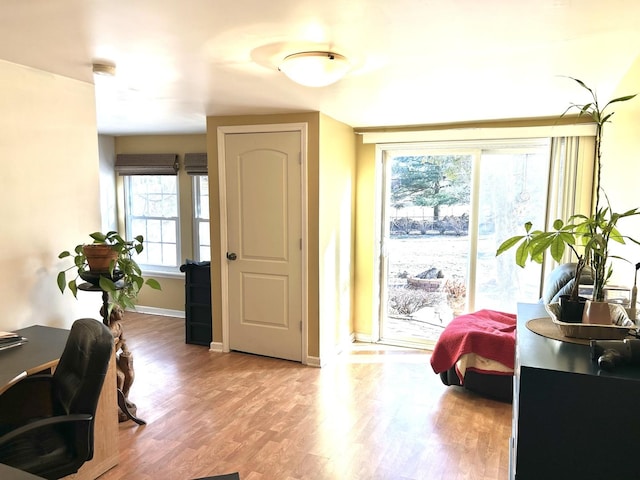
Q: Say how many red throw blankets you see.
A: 1